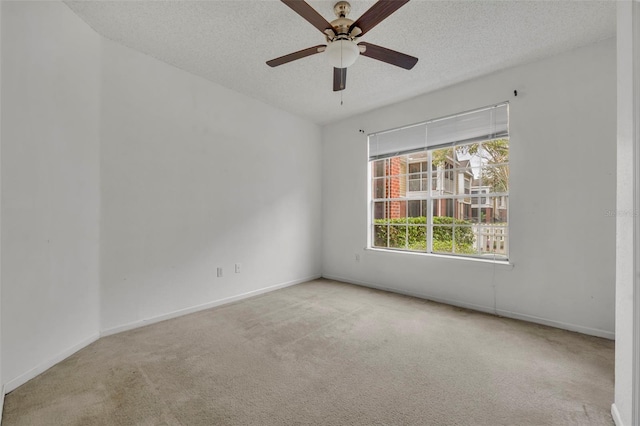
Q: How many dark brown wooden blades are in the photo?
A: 5